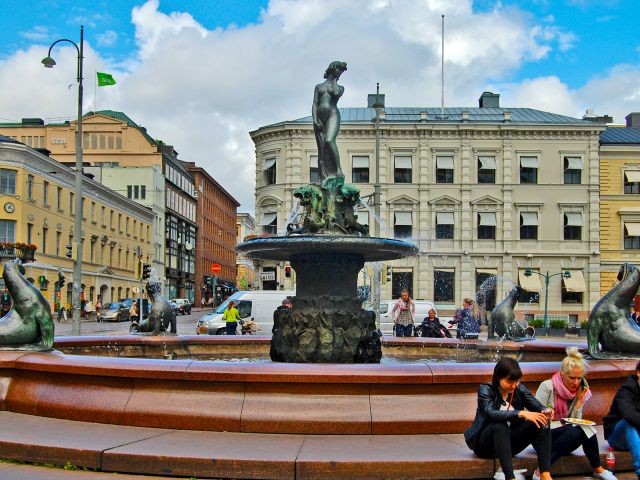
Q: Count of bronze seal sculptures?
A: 4